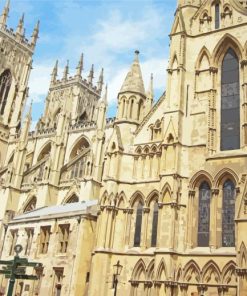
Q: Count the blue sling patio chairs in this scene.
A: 0